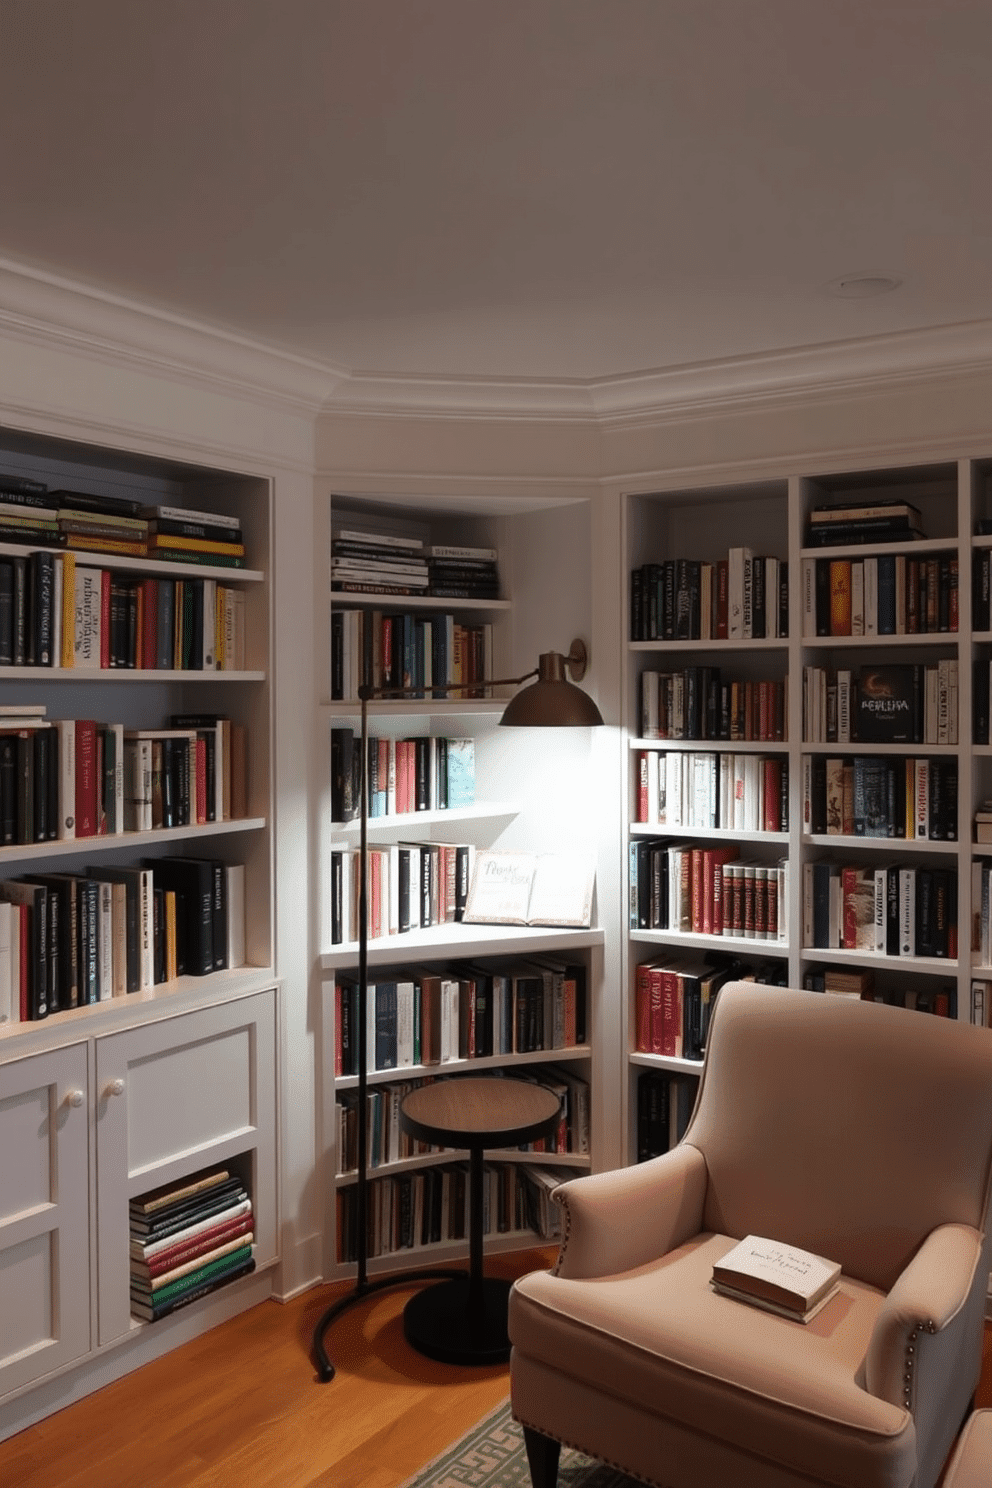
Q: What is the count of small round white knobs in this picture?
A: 2